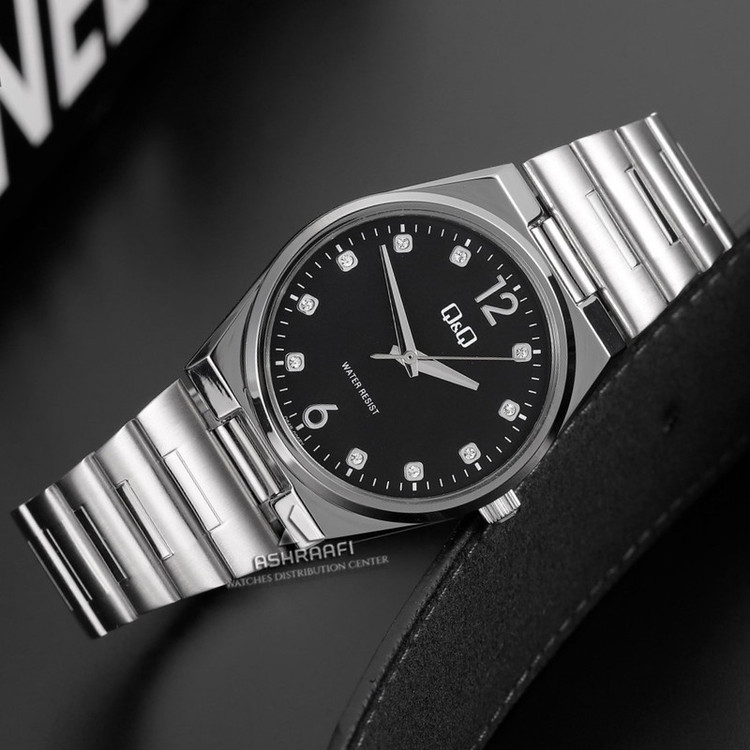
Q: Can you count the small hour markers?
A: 10